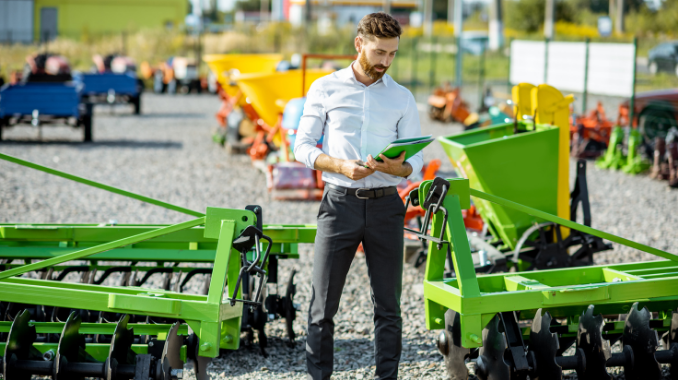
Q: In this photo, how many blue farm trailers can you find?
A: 2